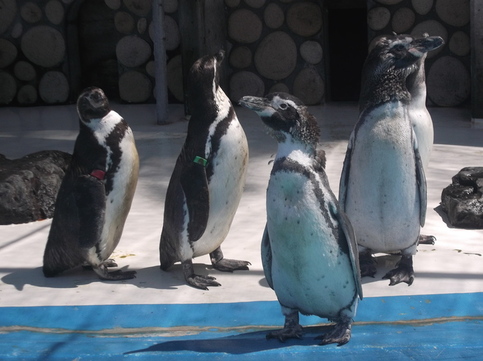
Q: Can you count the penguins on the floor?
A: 5